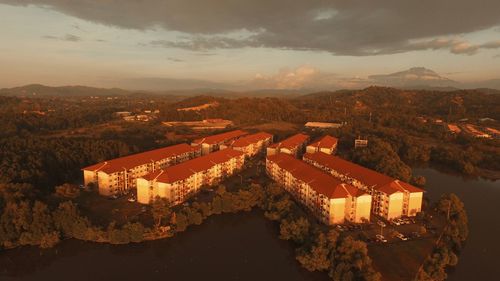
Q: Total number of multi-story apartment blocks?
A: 8